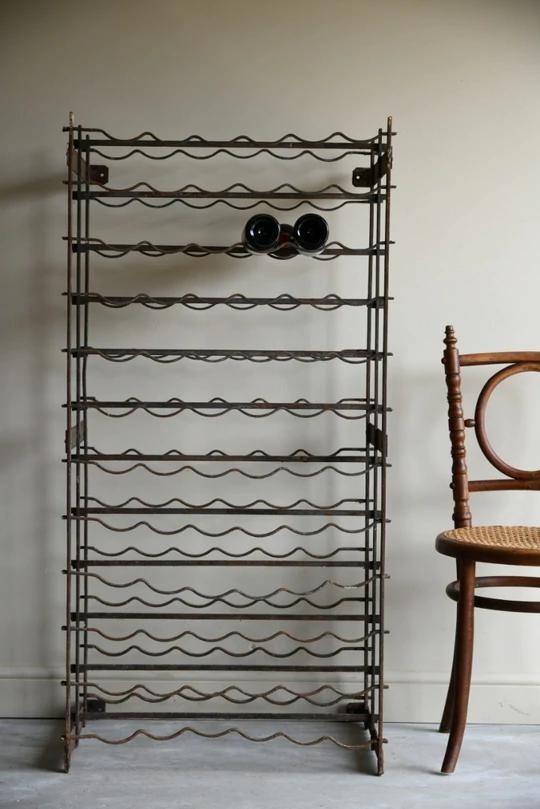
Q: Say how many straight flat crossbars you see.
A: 12